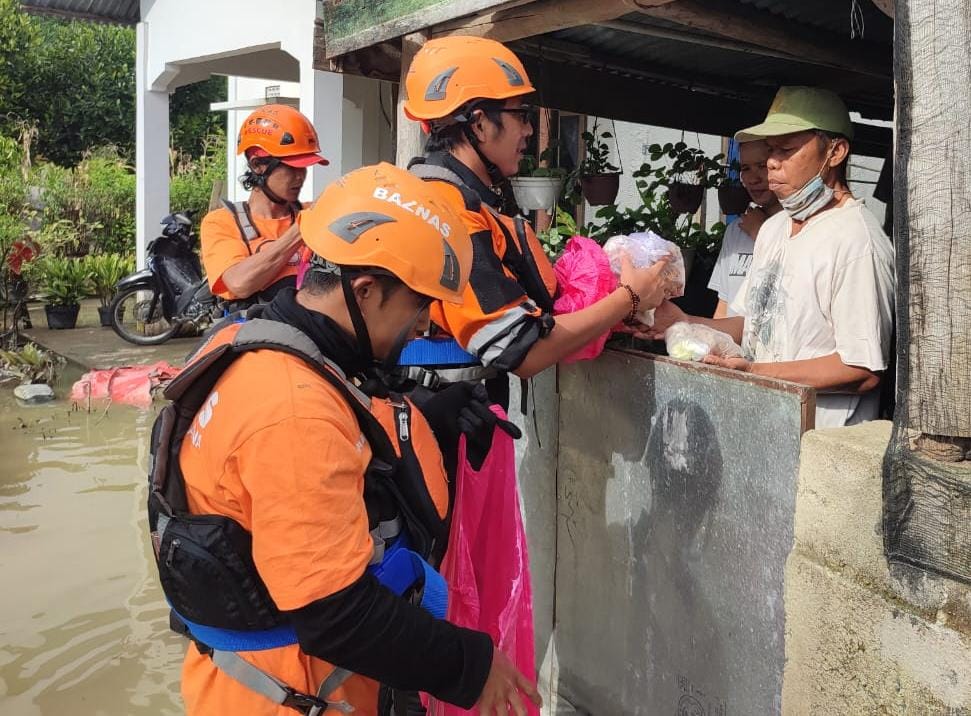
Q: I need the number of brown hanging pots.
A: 3